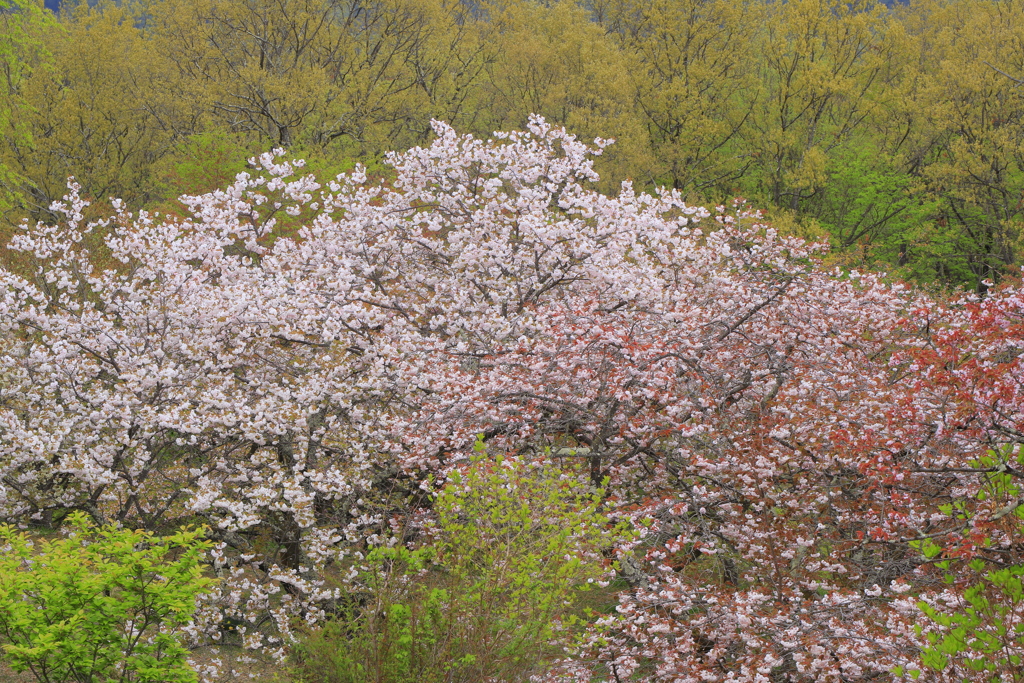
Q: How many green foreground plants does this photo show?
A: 3